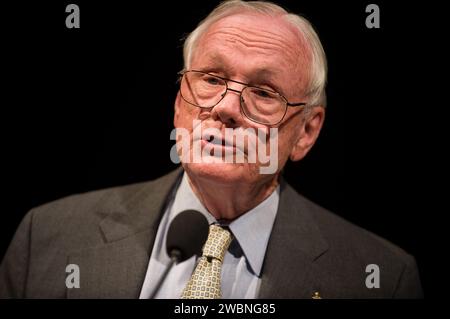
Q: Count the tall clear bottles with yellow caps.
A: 0